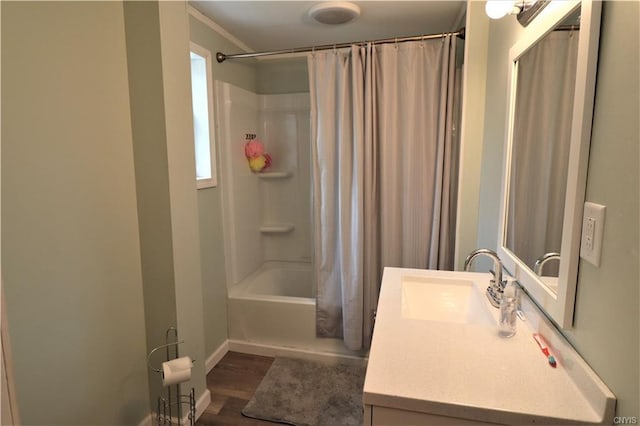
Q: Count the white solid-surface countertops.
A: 1